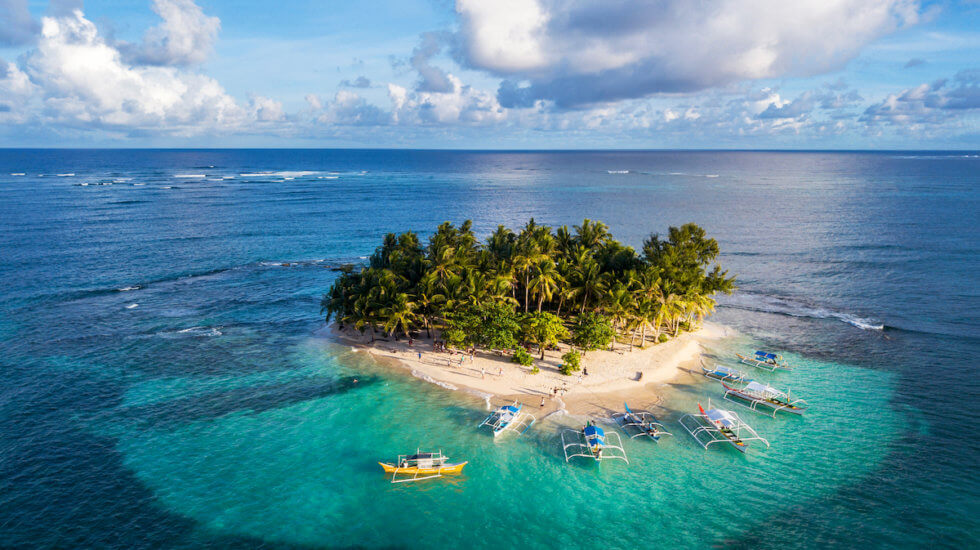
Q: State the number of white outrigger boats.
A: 7